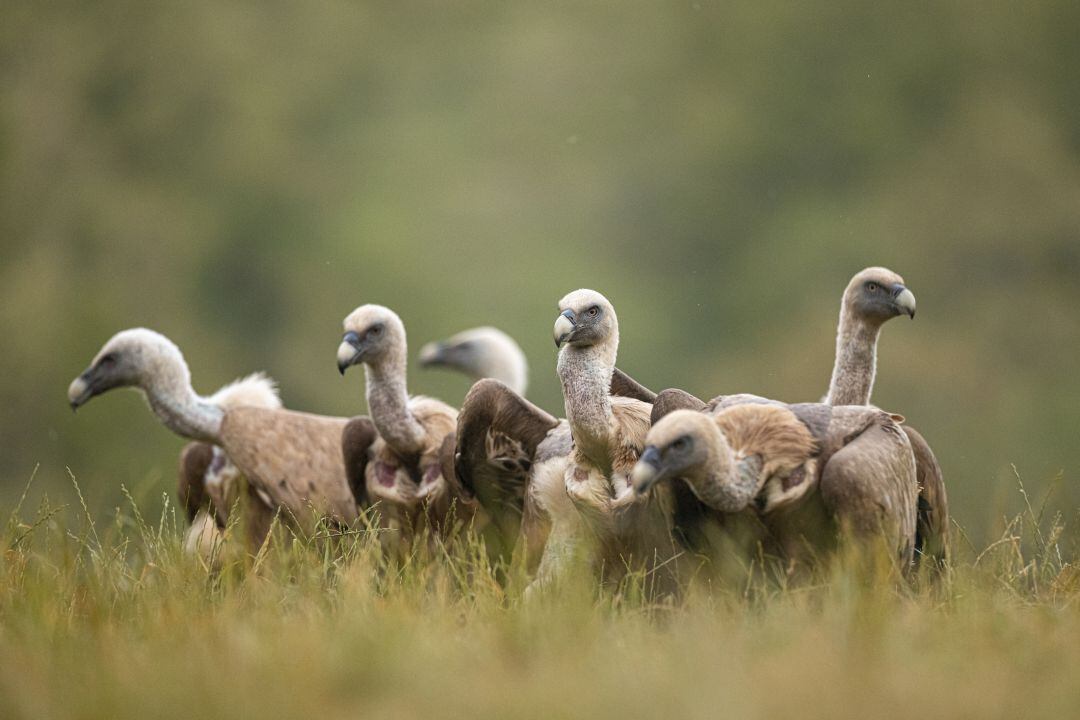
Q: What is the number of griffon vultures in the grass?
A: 6